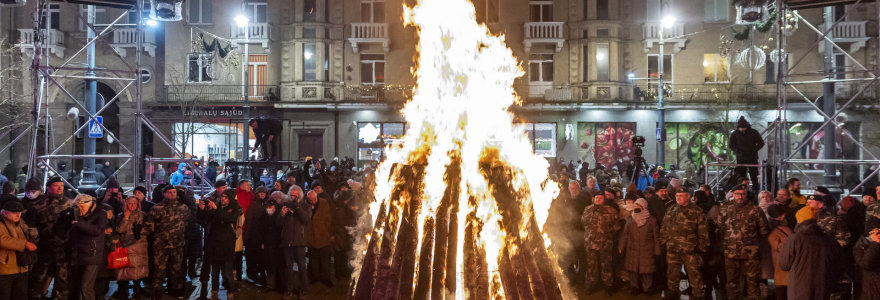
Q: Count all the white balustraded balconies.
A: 7